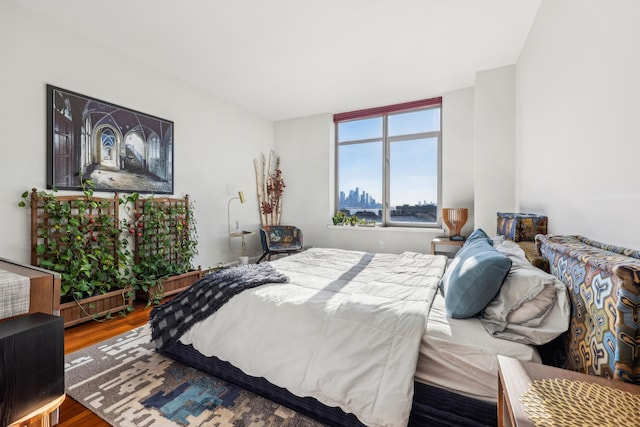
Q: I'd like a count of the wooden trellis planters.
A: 2